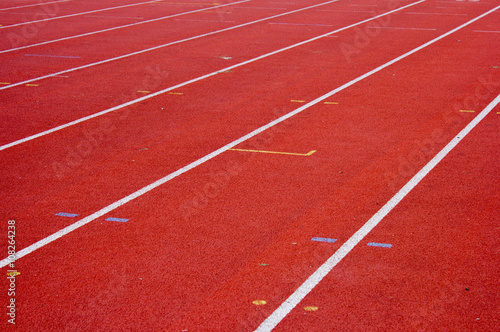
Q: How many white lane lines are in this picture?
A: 7